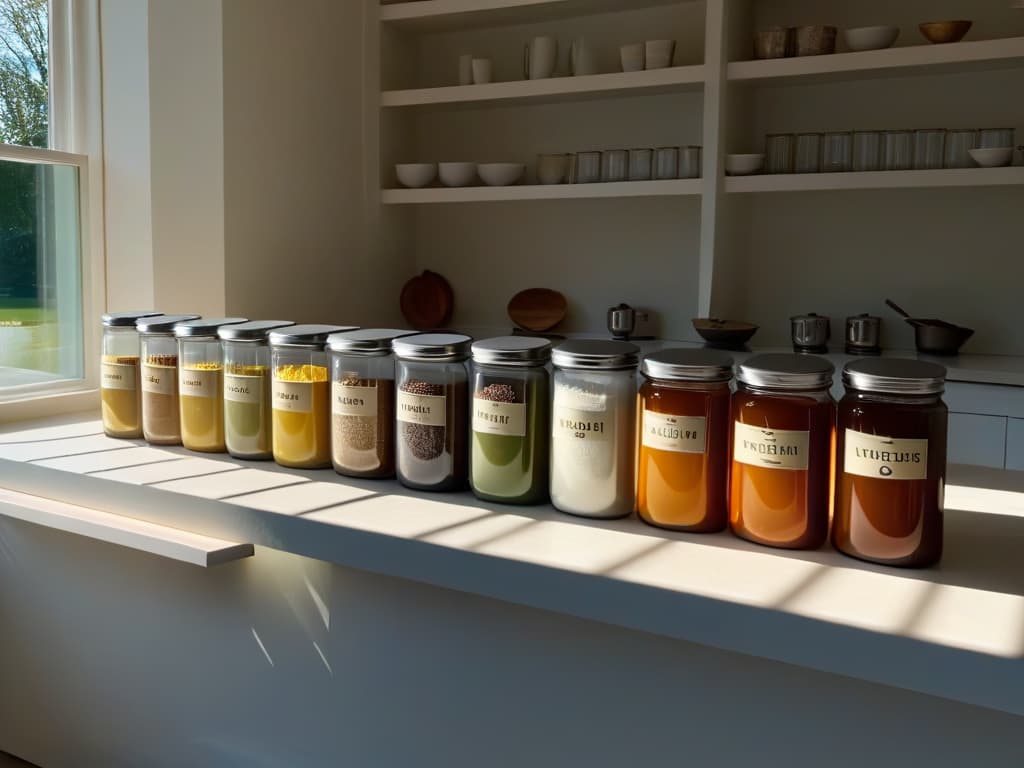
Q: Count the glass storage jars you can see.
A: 12